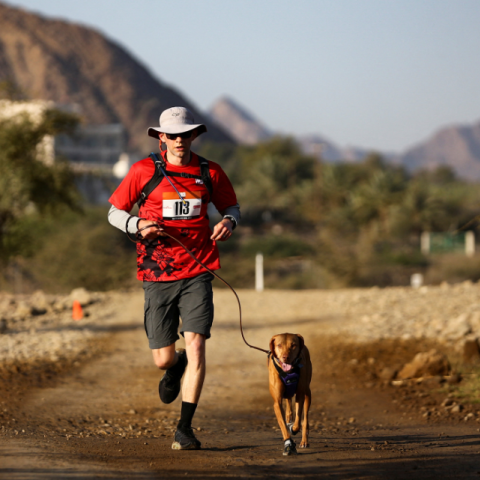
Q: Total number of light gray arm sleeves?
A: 2